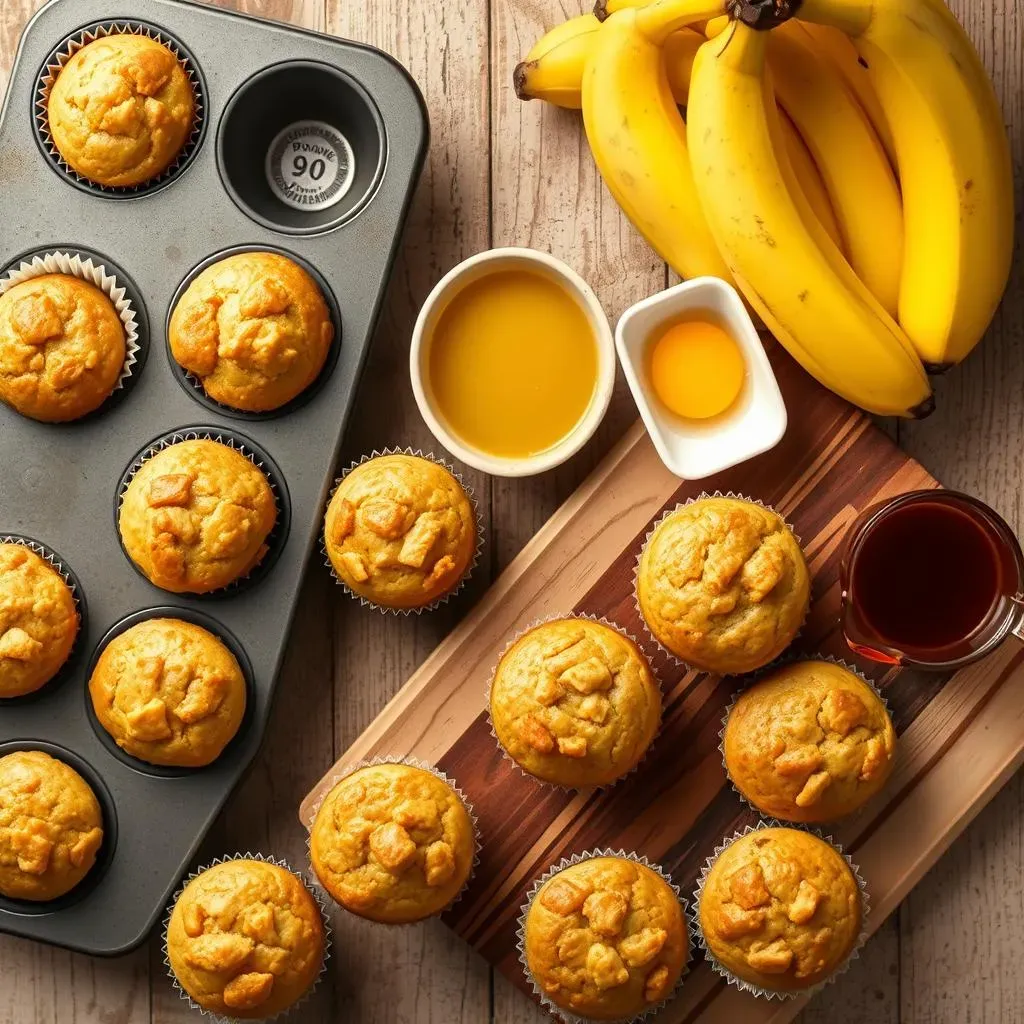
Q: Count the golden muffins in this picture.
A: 15